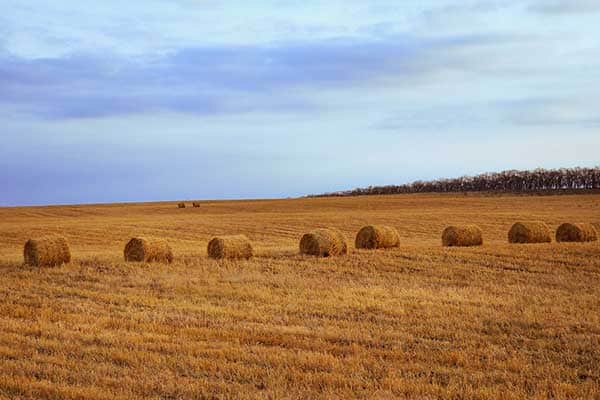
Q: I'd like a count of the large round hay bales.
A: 8